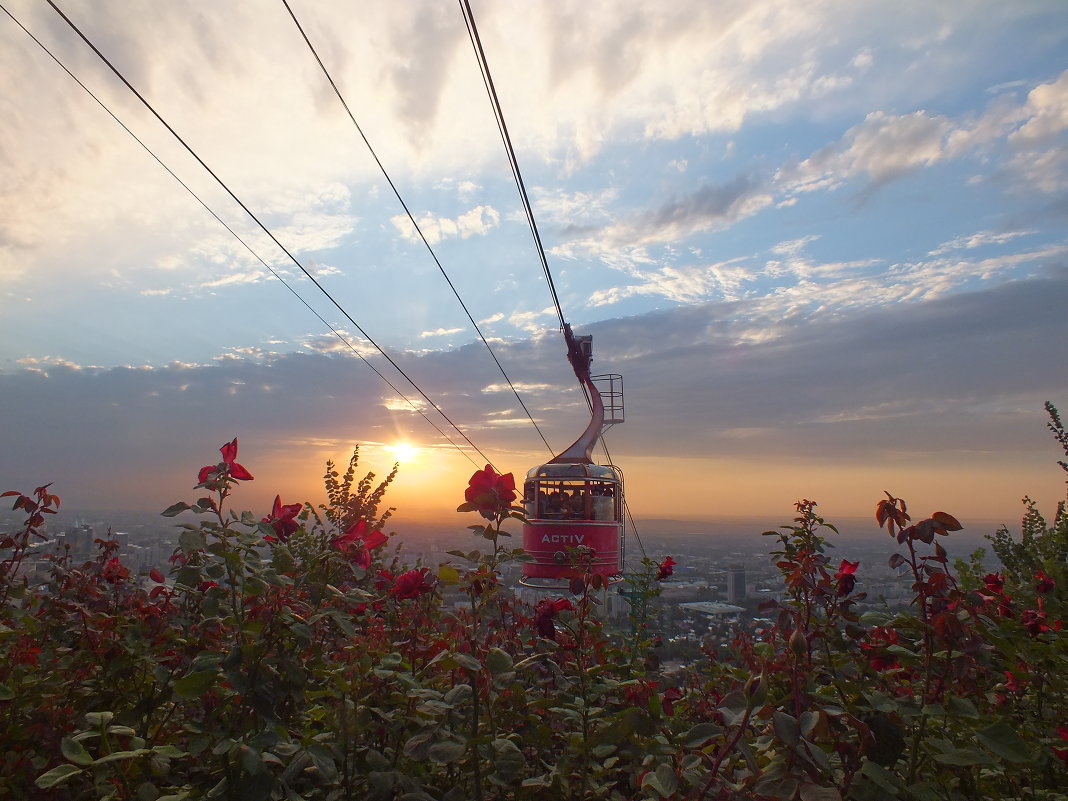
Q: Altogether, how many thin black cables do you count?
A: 5